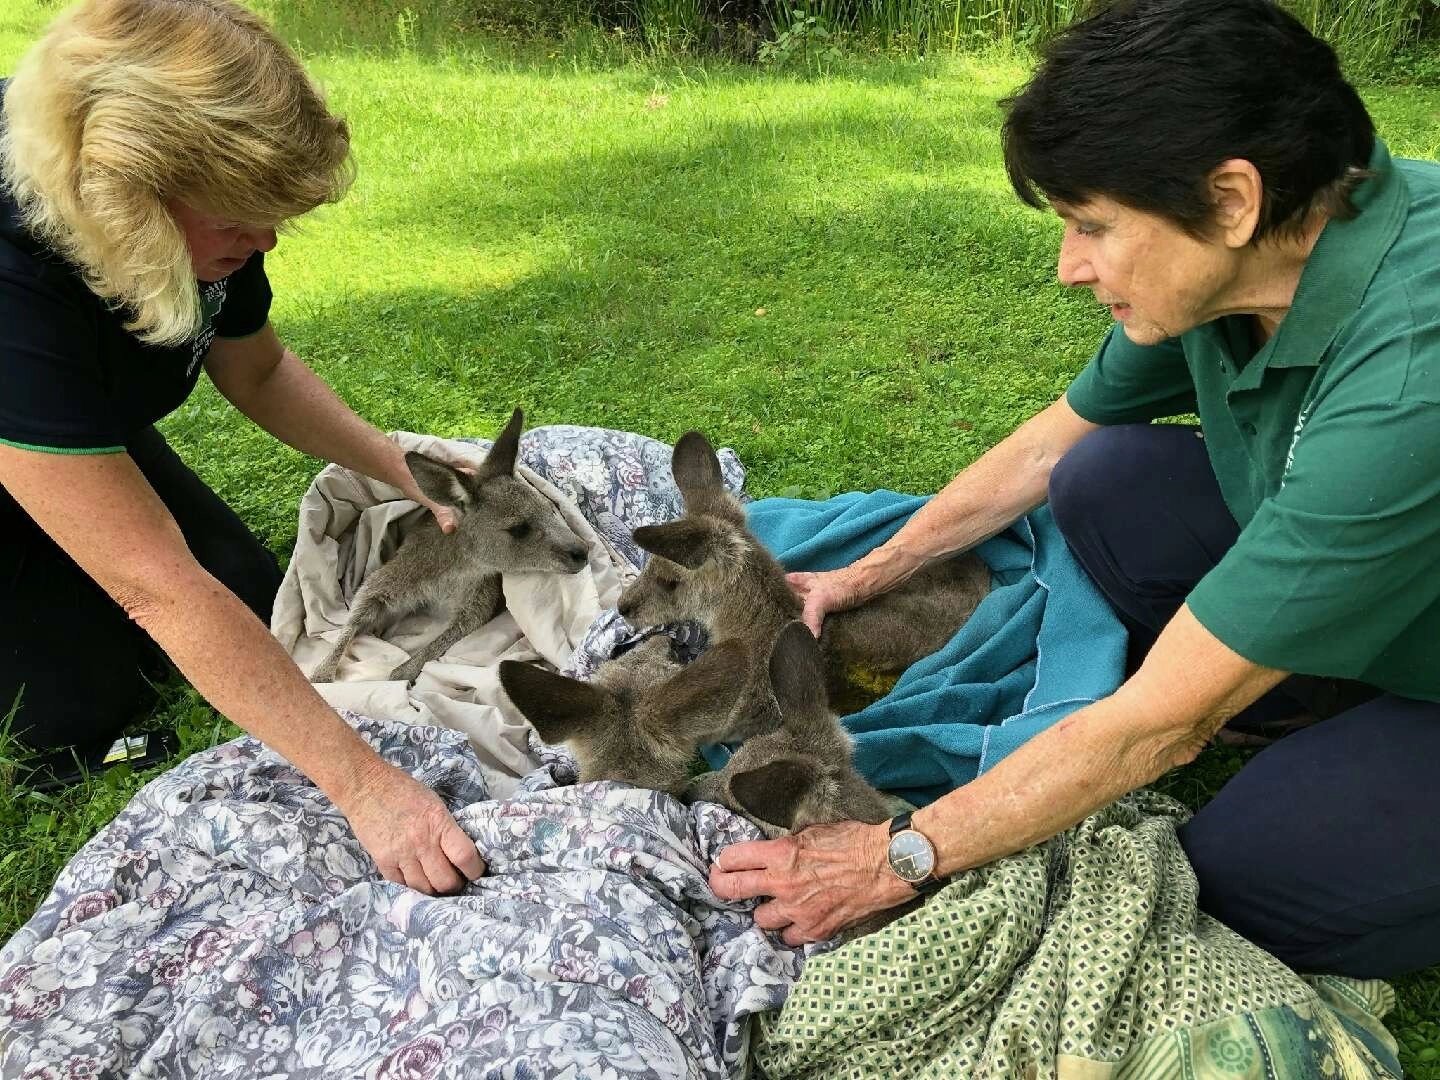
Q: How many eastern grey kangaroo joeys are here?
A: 4